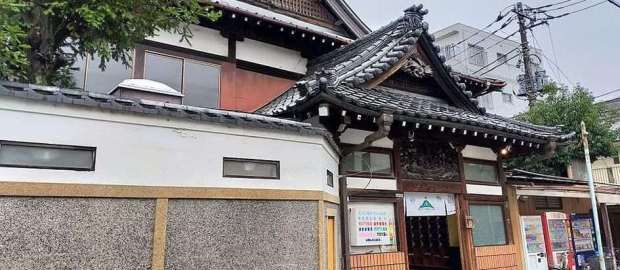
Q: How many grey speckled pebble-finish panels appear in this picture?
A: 2